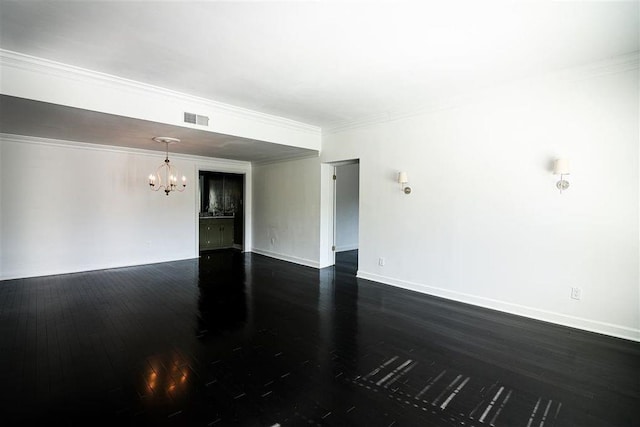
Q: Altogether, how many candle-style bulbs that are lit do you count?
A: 5